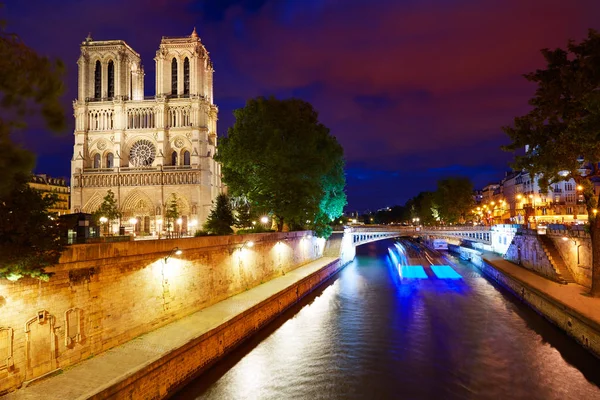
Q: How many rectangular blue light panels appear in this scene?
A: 2